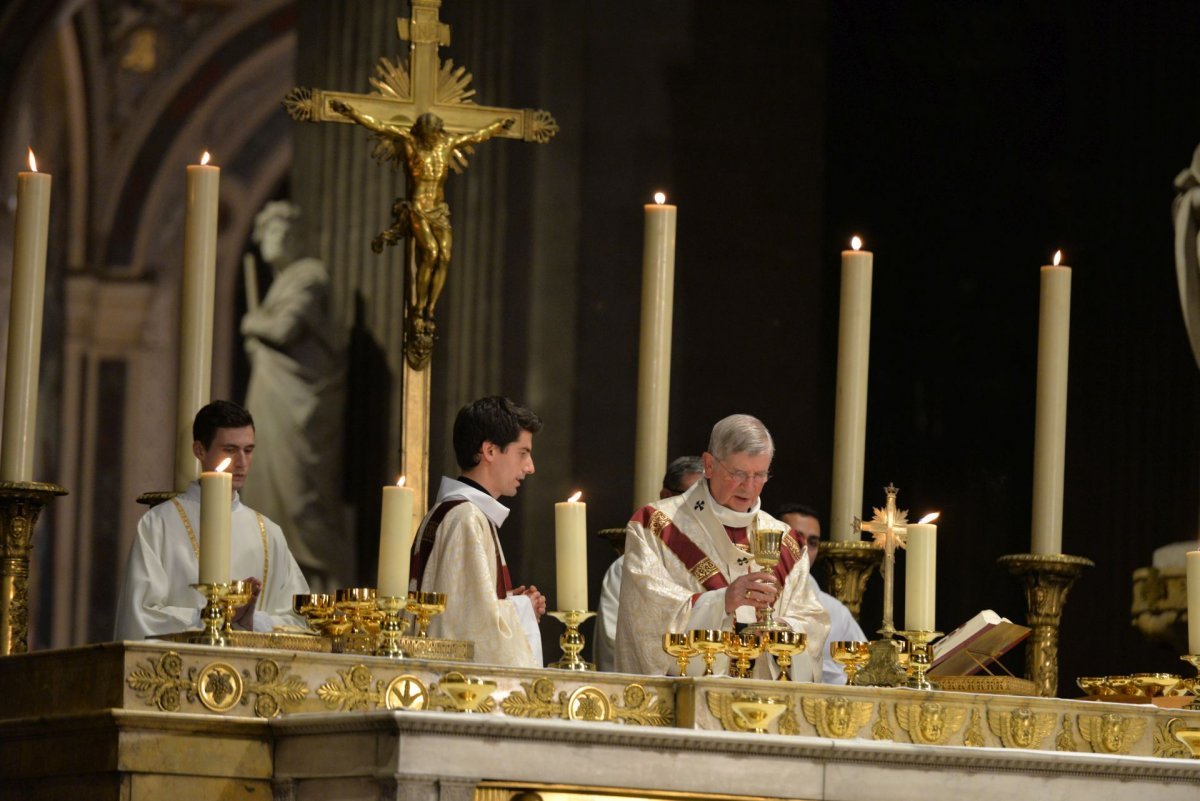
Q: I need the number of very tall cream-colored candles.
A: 5